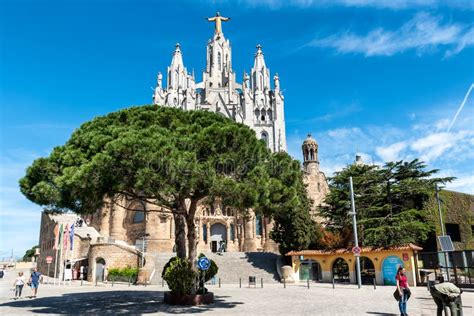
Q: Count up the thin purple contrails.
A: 0